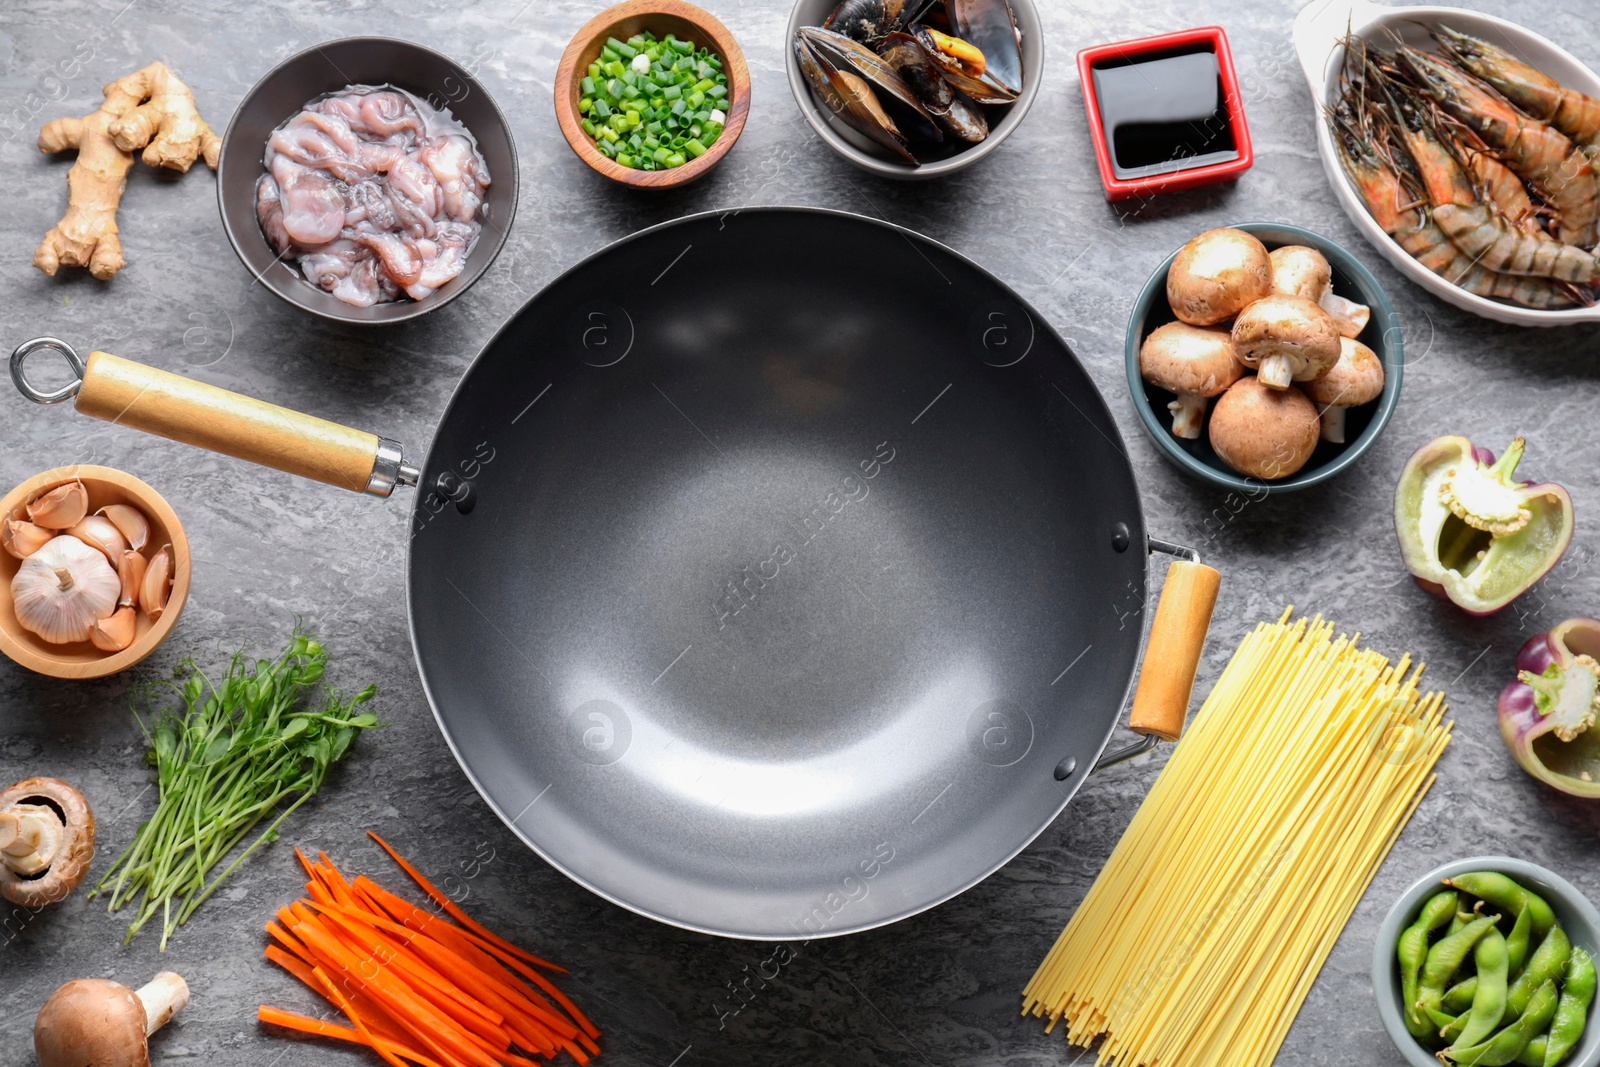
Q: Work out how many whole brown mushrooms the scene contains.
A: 8